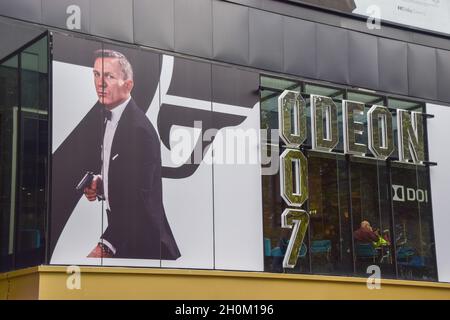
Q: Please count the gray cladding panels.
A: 13